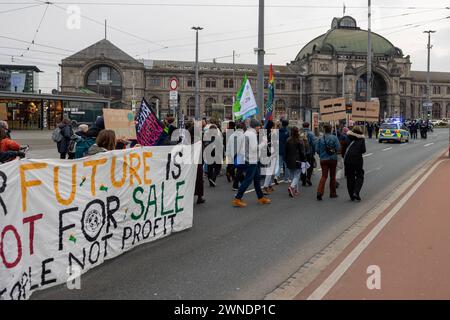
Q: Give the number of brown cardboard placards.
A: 3